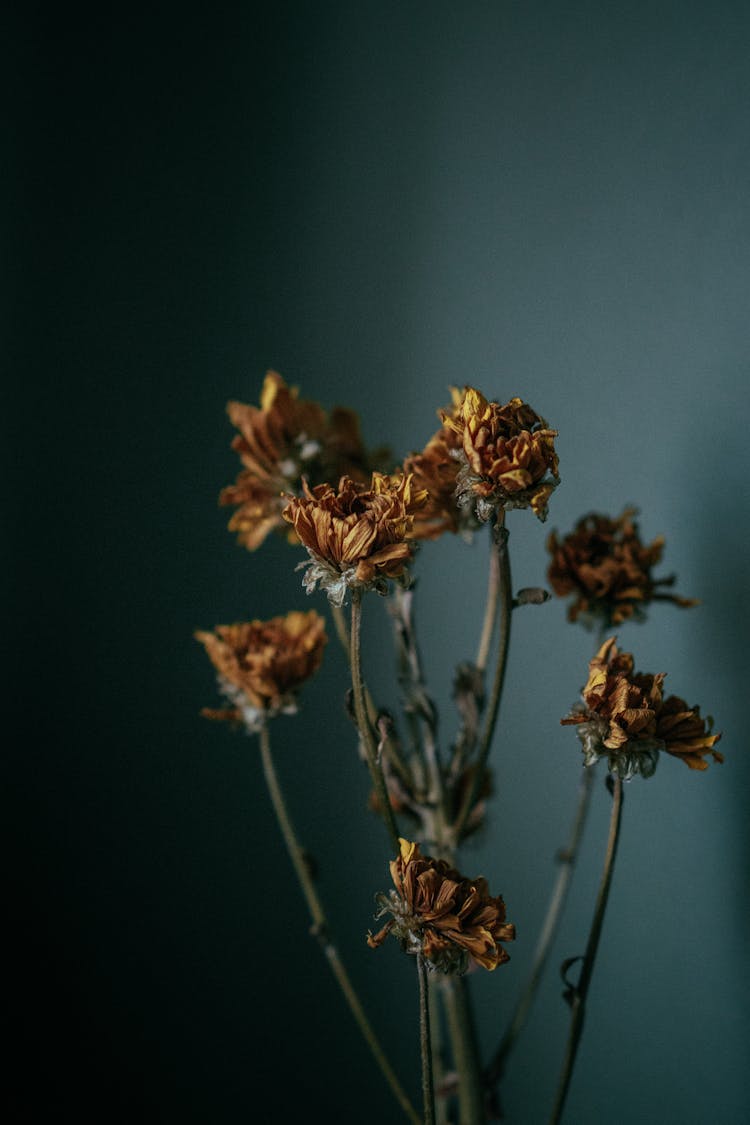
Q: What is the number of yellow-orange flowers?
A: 8